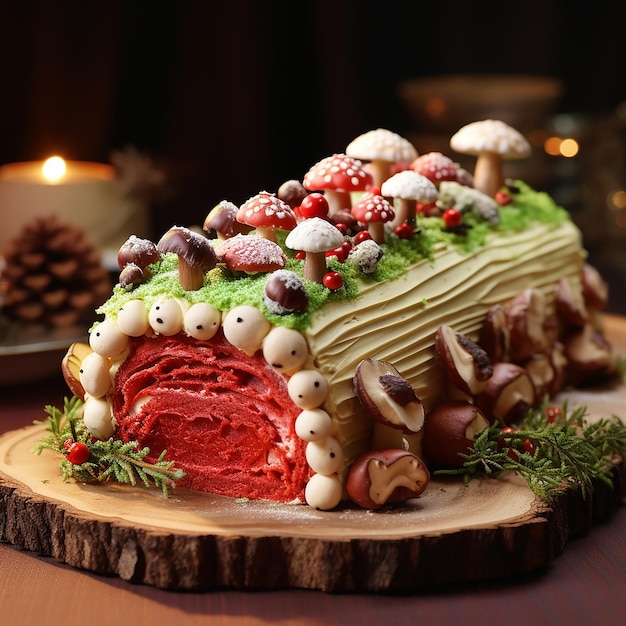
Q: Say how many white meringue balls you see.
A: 12